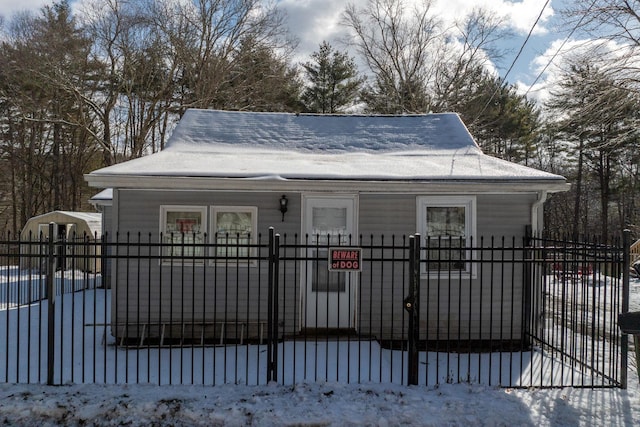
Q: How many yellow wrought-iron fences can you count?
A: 0